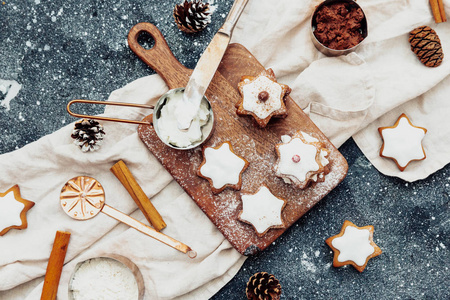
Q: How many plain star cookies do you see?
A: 5